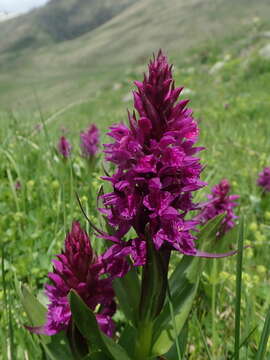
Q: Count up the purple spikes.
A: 6